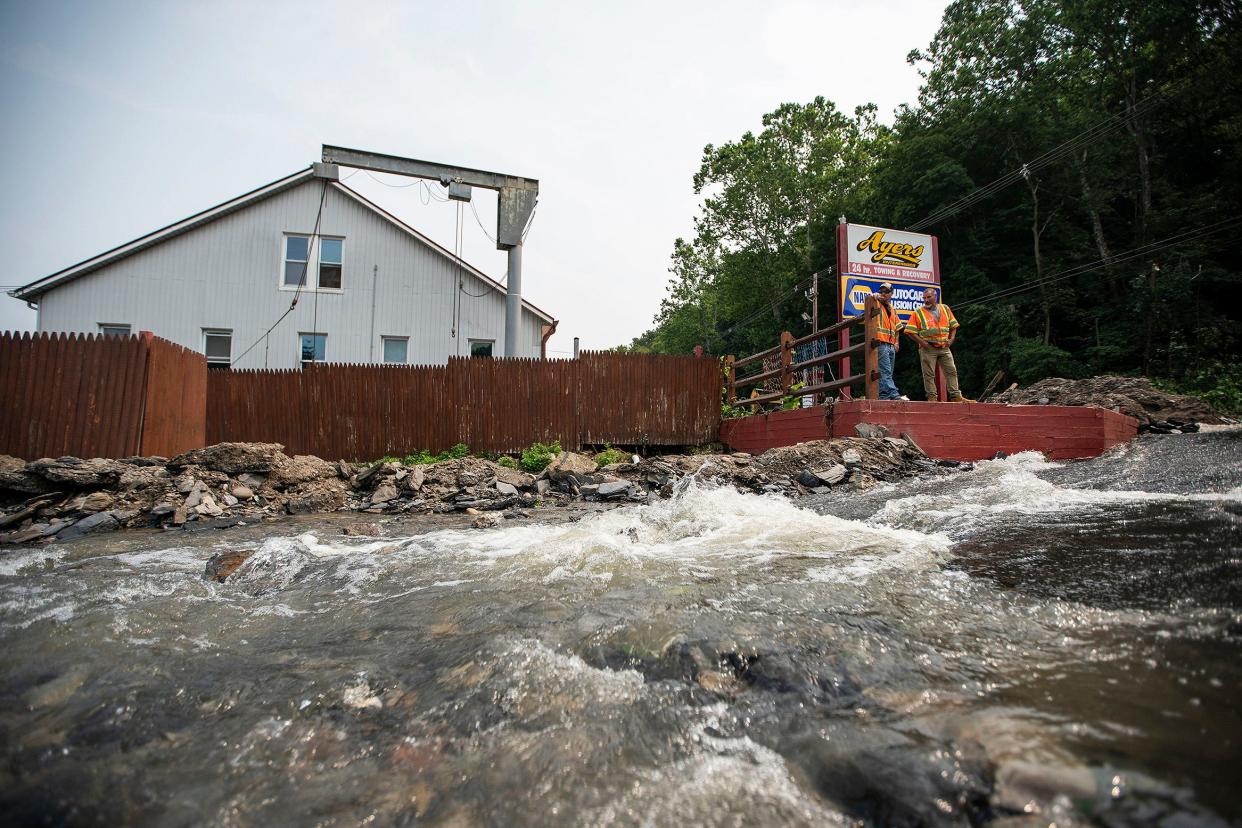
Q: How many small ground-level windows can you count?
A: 5